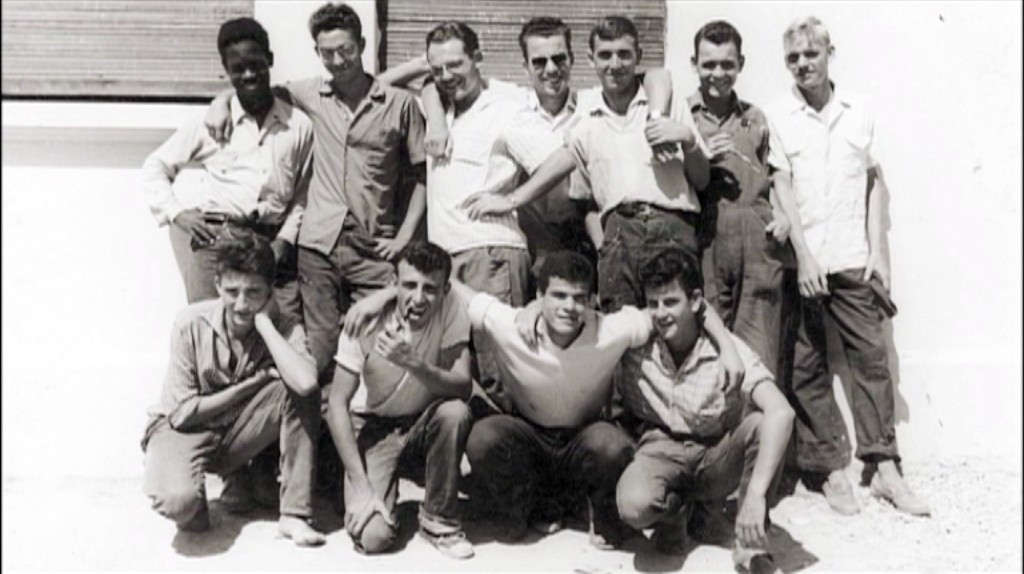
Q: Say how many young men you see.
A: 11